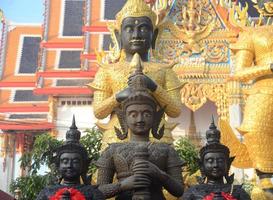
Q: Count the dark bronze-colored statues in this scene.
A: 3